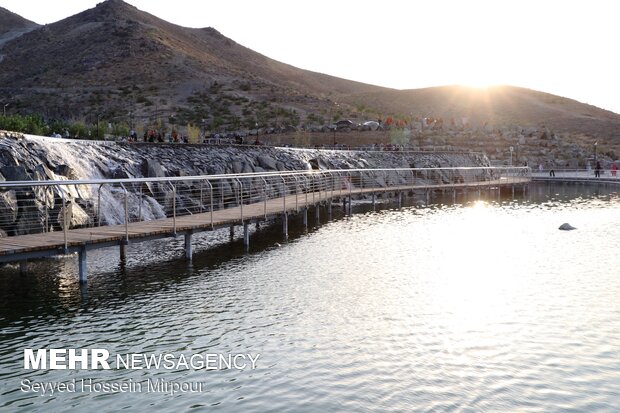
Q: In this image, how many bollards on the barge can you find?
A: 0